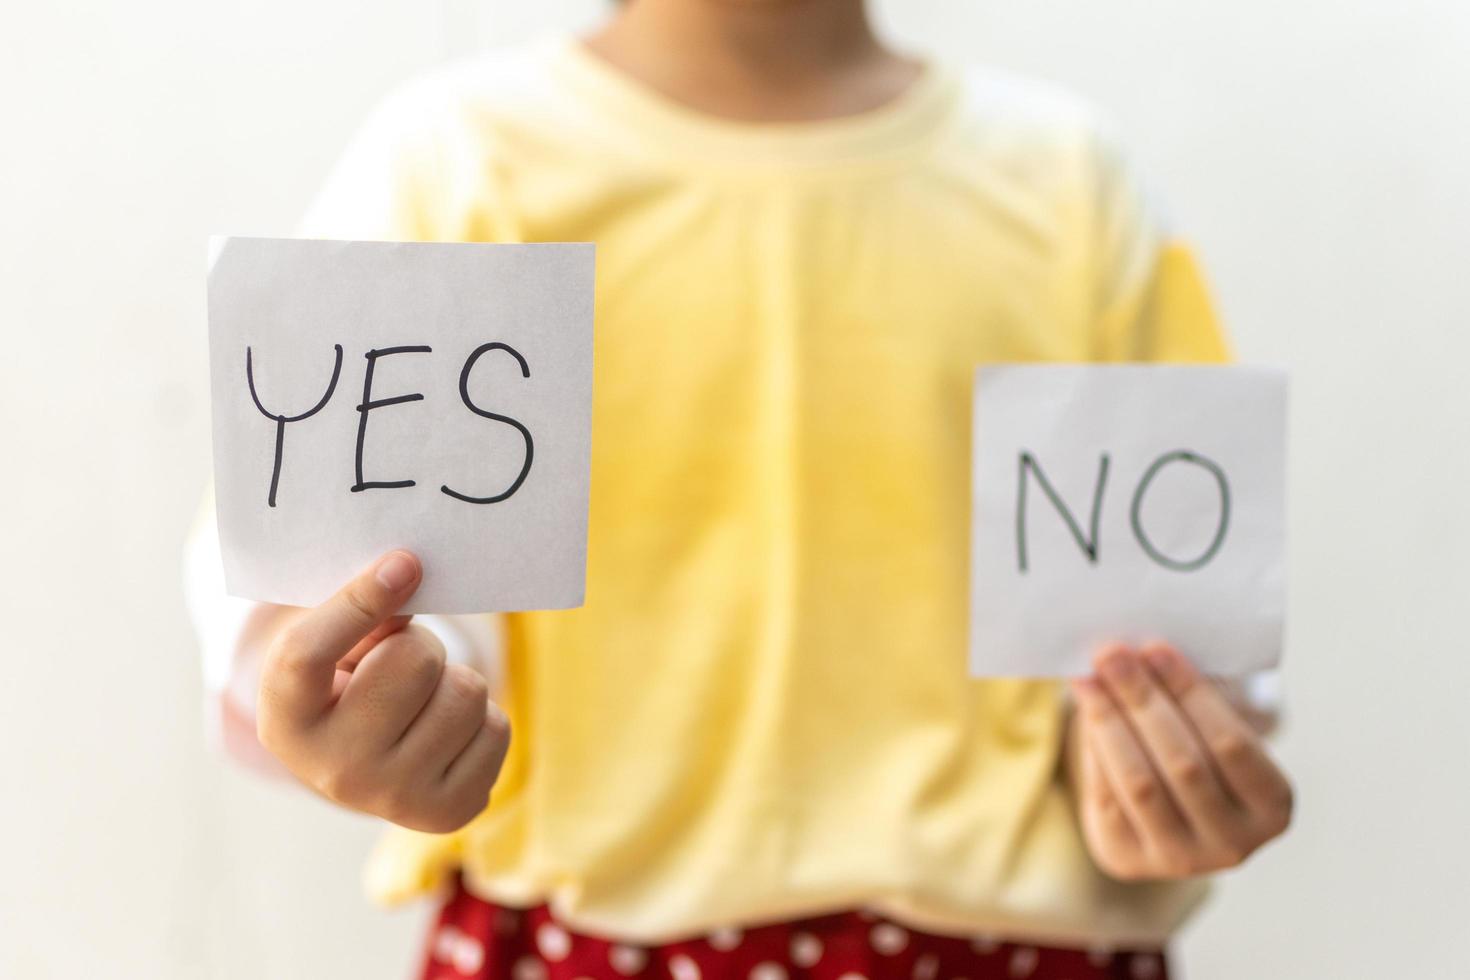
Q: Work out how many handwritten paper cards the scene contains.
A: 2